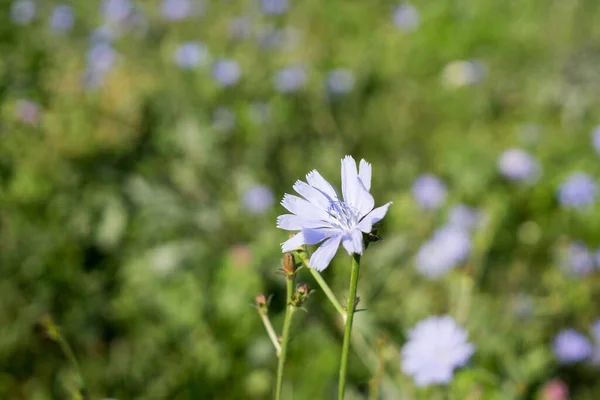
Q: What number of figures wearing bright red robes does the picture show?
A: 0